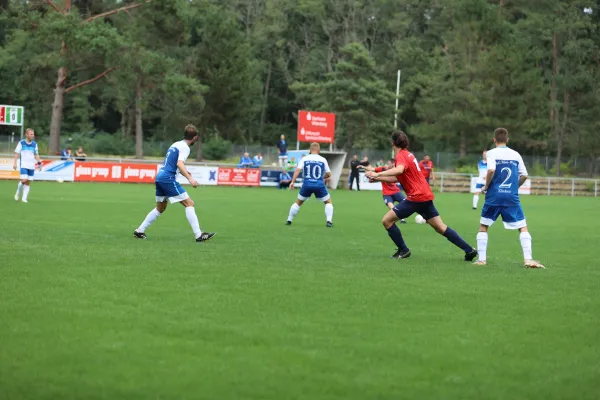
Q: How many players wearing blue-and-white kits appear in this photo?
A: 5